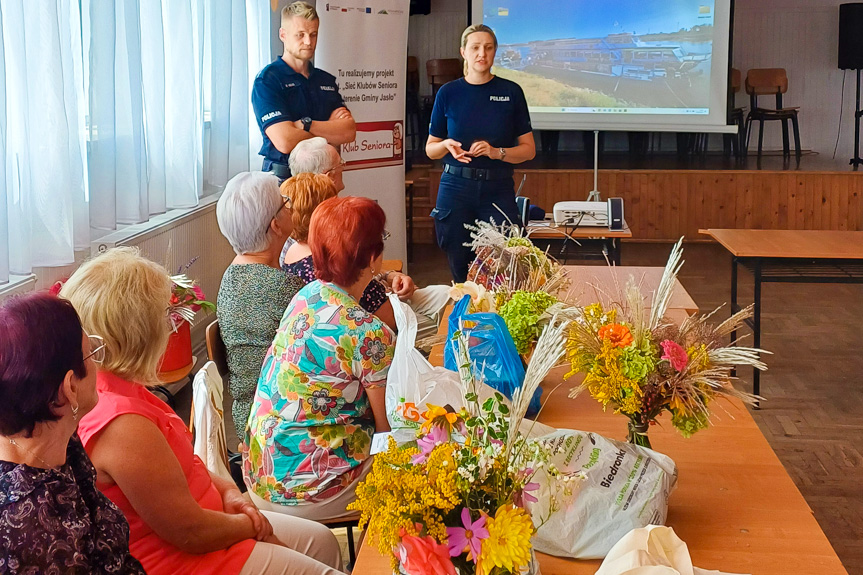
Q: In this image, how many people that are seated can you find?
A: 6